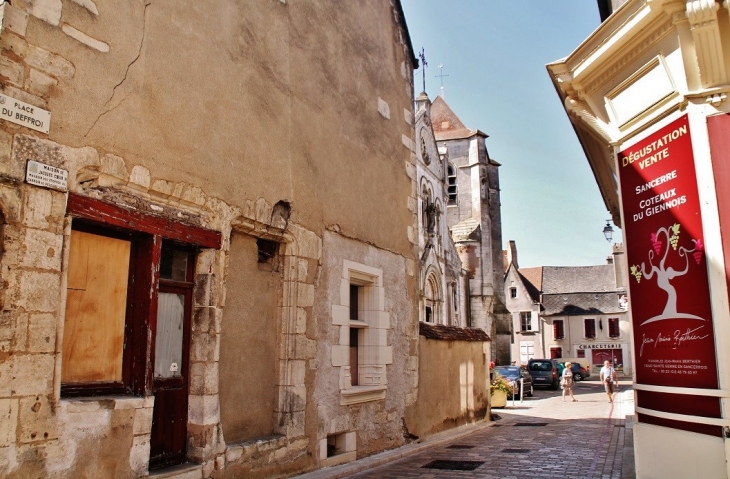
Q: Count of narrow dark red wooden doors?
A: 1